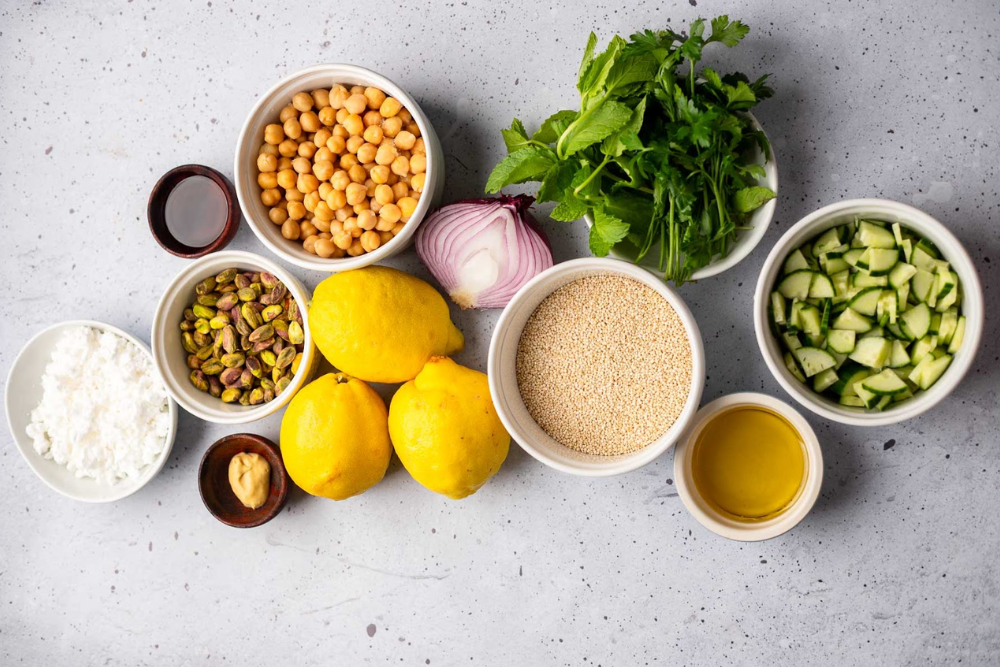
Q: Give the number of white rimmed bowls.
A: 7